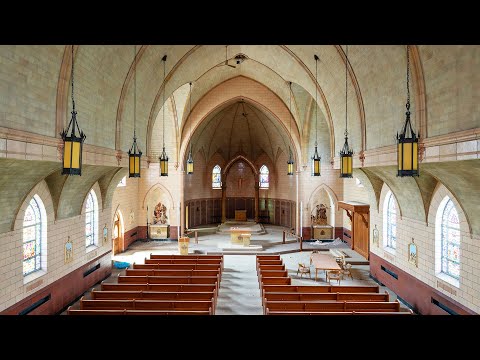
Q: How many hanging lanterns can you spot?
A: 8